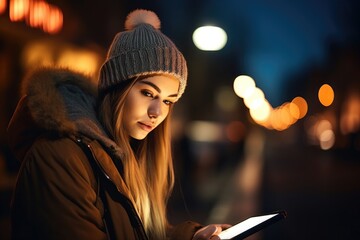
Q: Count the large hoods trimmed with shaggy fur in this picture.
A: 1